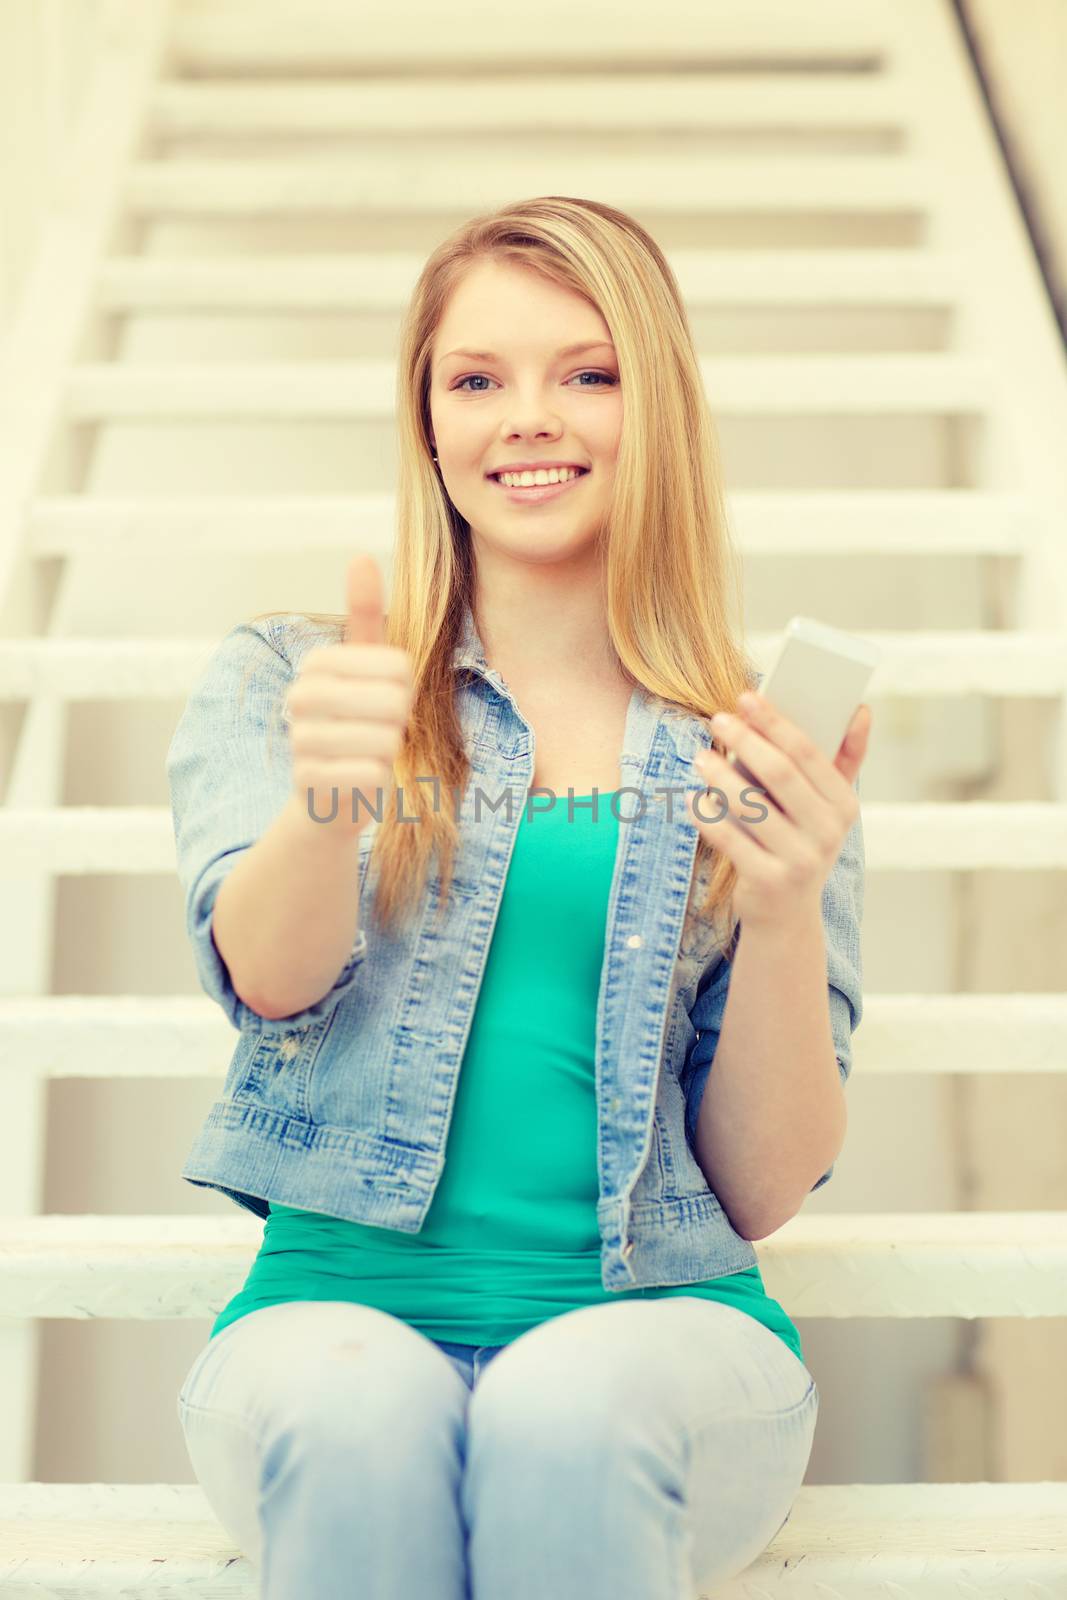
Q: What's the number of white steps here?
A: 11